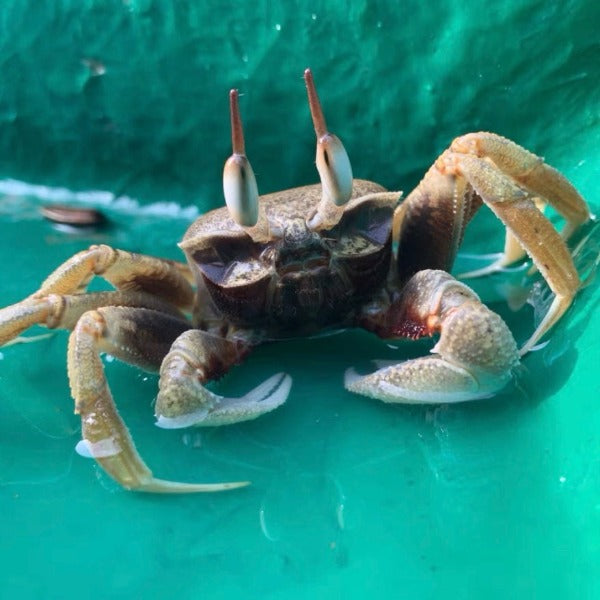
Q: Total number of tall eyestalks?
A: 2